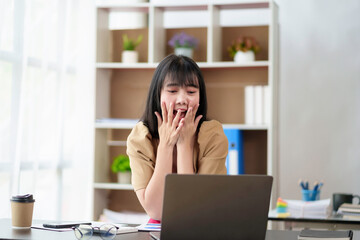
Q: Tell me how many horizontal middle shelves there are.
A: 3